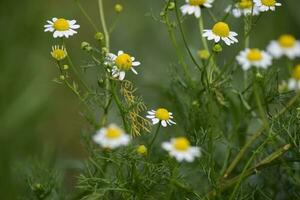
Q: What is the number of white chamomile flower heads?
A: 12